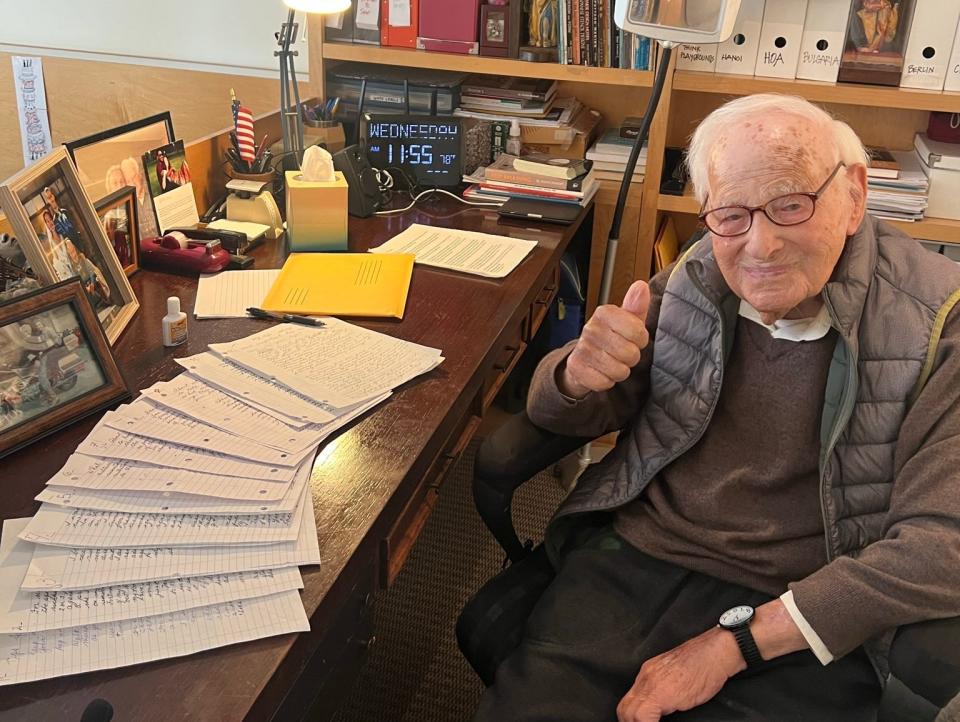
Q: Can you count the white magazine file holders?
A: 6